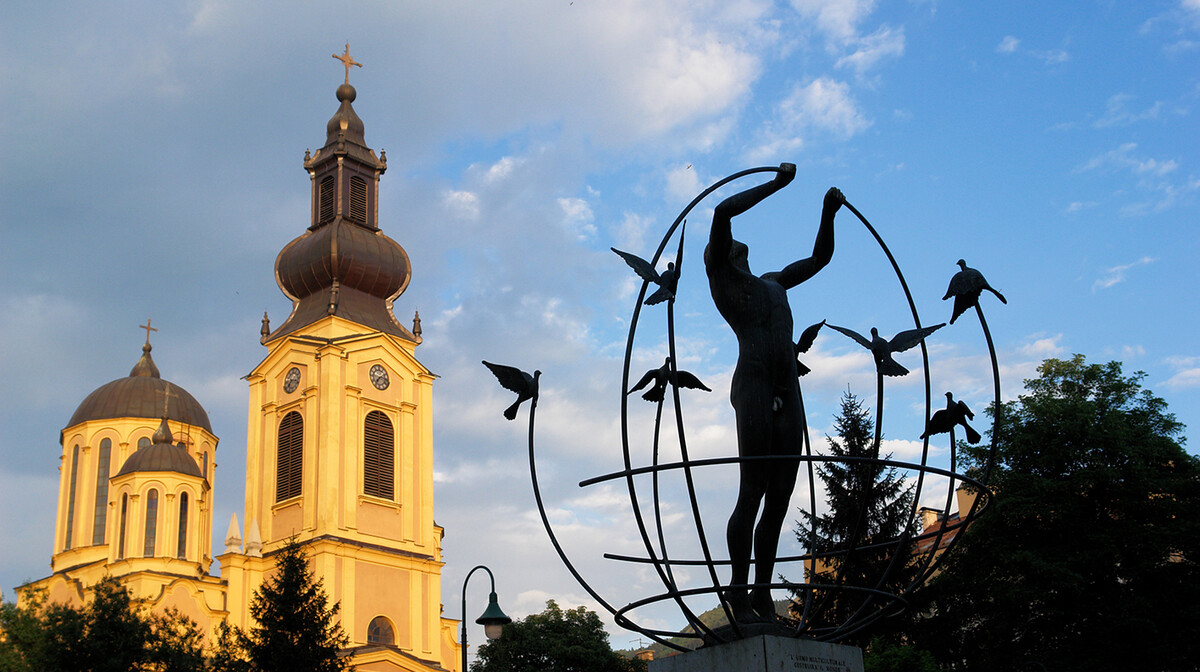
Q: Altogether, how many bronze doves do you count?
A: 7